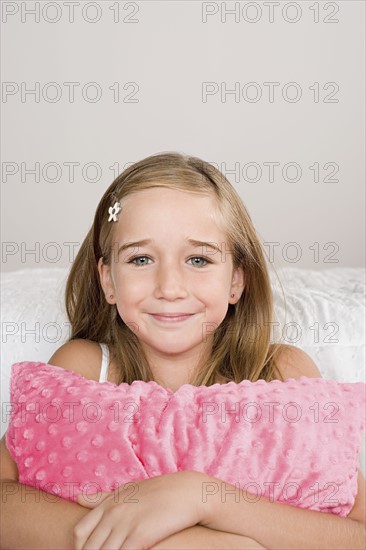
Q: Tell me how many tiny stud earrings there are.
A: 2